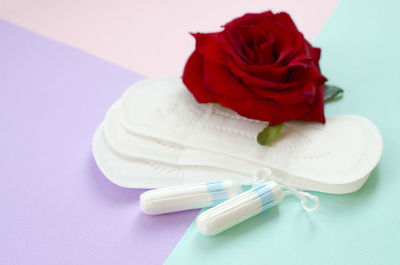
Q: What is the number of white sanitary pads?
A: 3